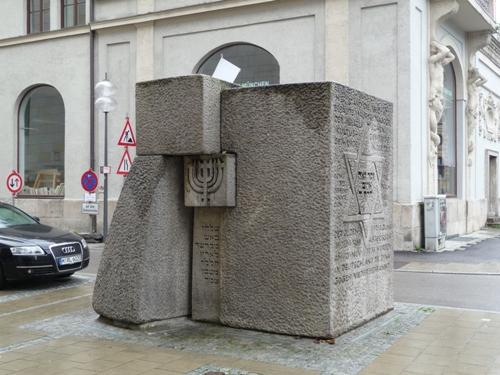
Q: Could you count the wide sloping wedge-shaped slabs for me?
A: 1